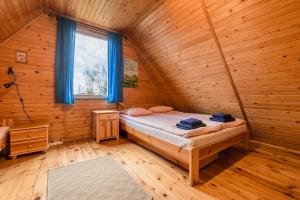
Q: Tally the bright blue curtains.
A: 2